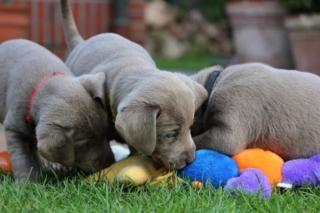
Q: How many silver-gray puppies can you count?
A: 3